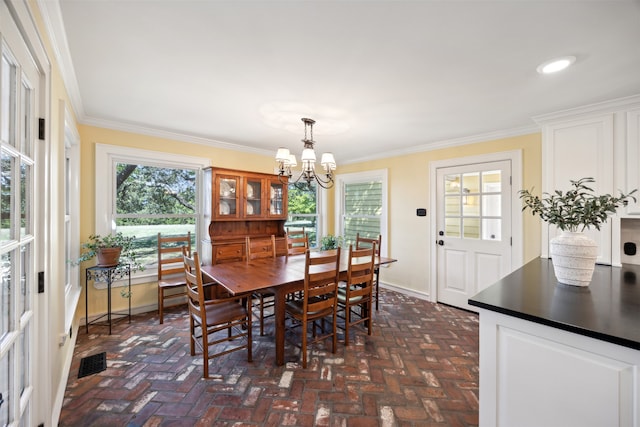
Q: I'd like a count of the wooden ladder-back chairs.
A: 8